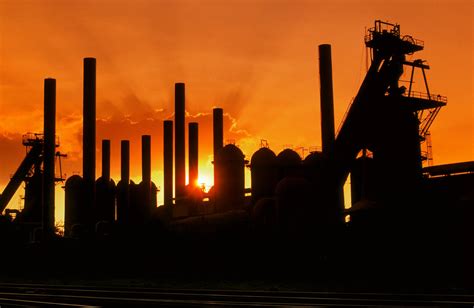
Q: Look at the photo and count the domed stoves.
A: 8